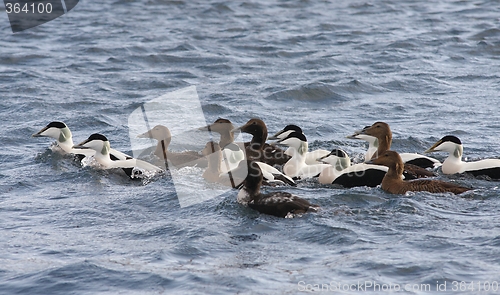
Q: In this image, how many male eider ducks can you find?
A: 8